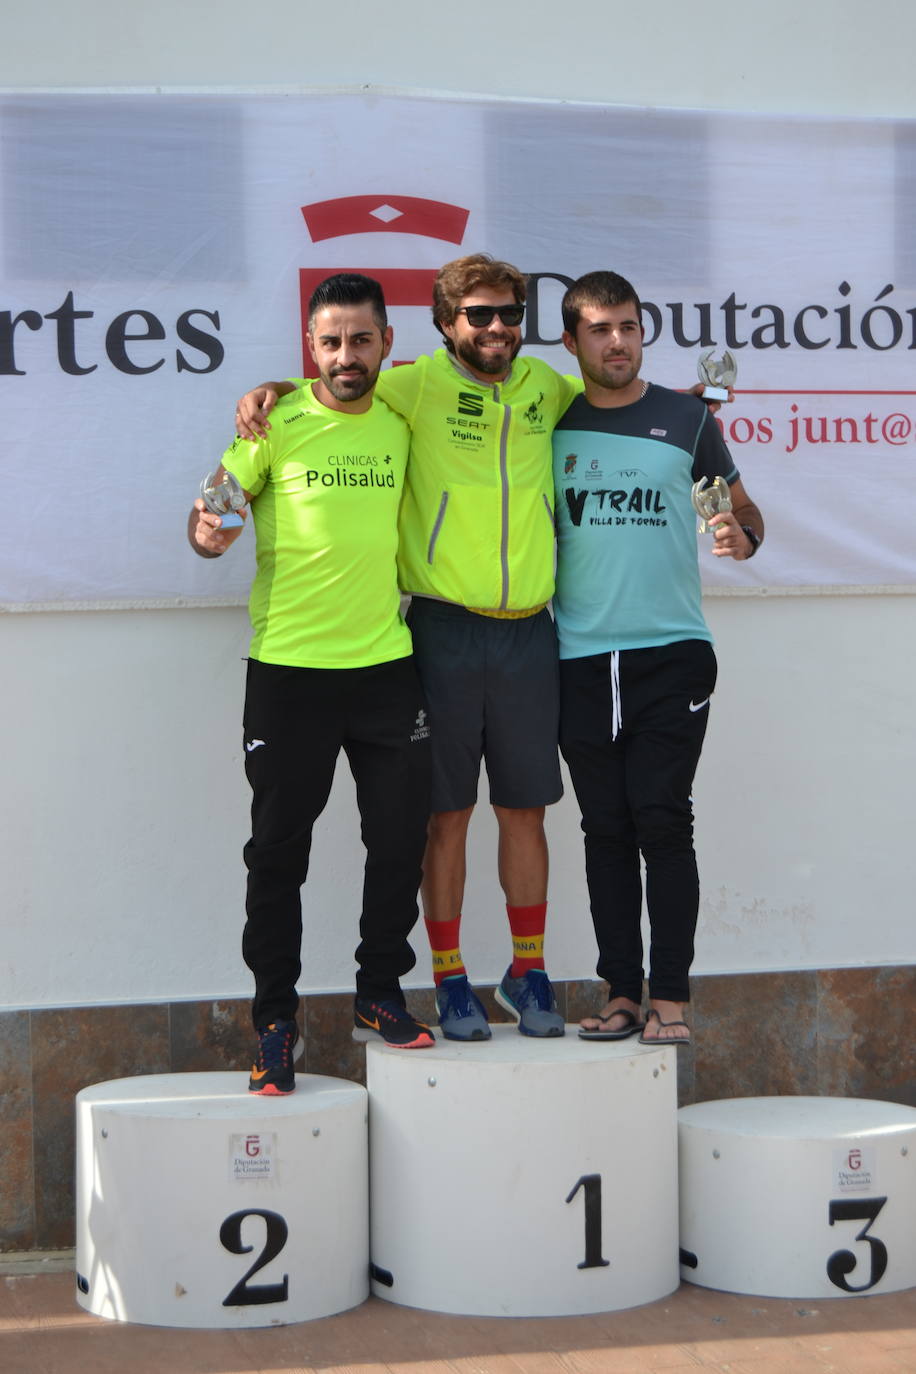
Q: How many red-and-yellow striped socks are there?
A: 2